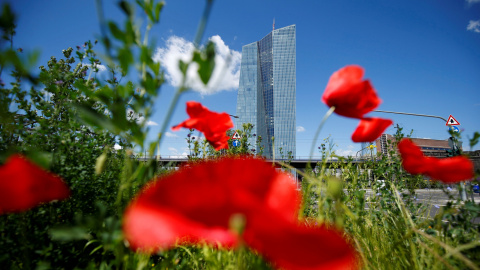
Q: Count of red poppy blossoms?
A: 5